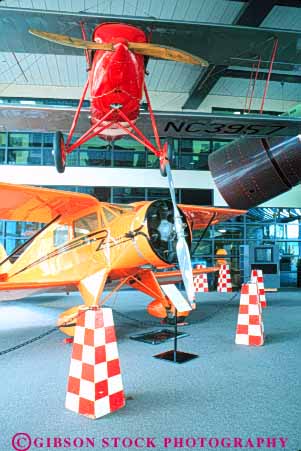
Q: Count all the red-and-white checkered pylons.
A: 5